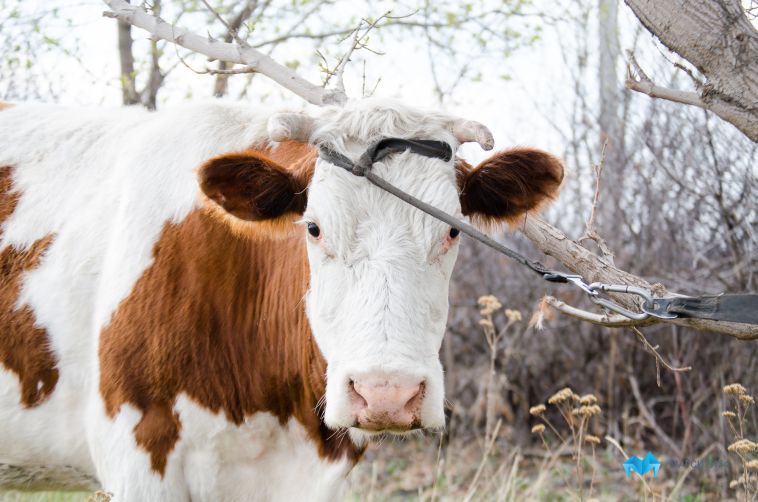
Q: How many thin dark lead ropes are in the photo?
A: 1